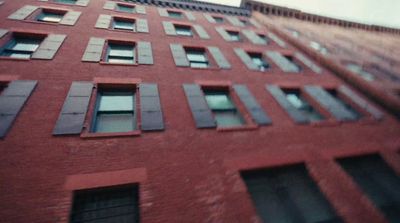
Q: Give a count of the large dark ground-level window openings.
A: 3